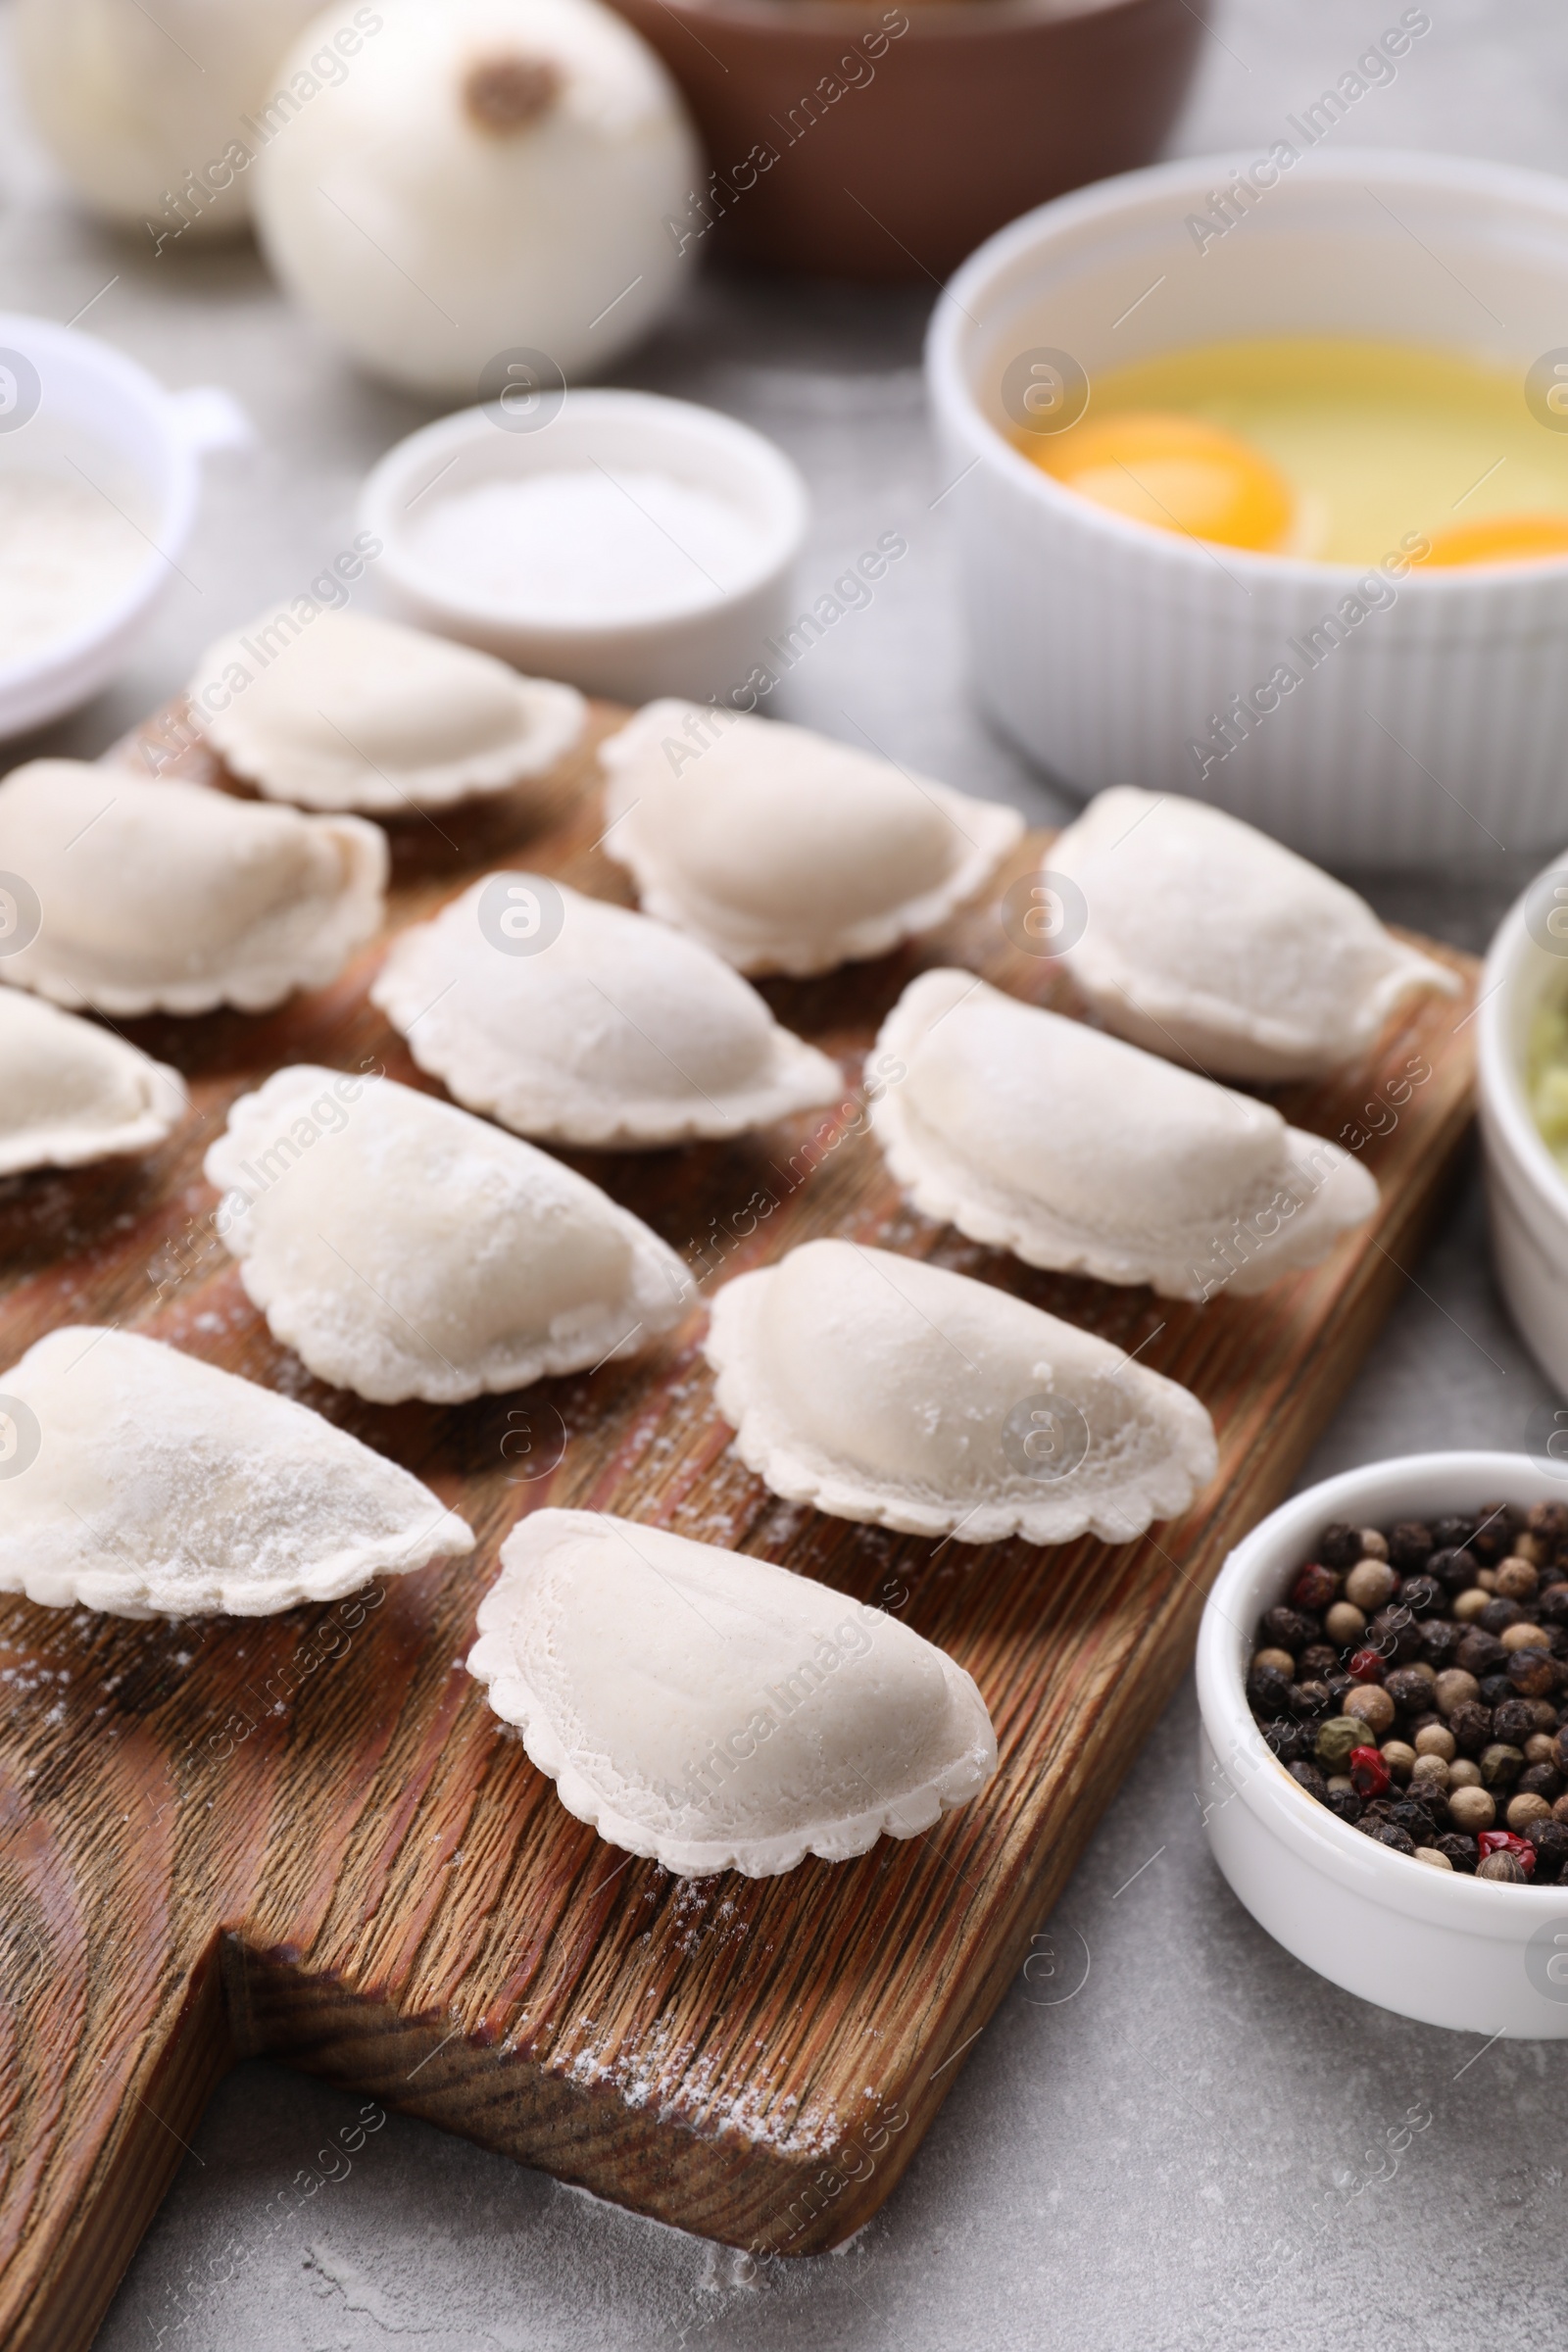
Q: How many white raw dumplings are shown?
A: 11